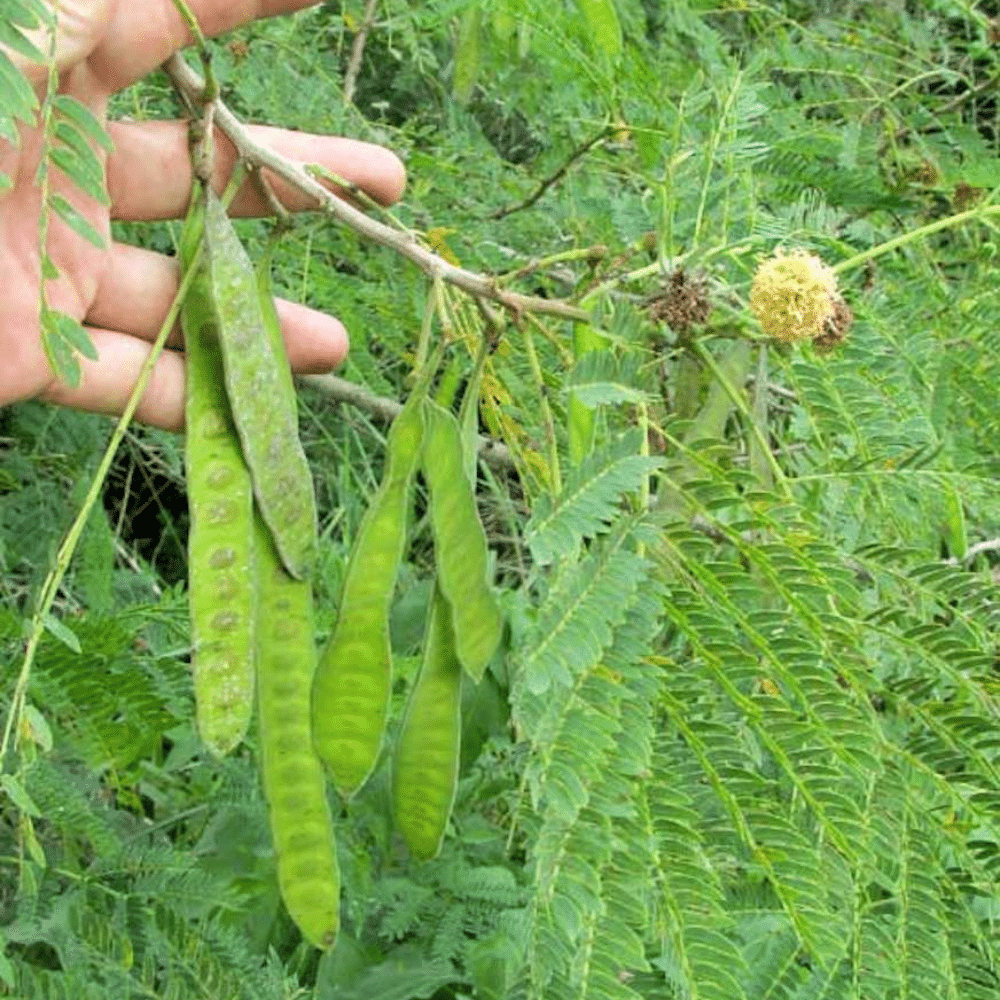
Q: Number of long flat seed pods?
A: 6